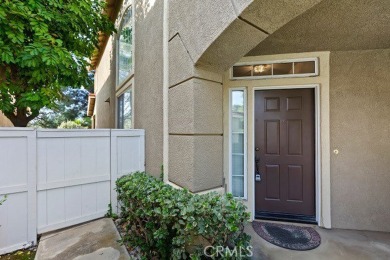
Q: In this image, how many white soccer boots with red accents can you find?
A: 0